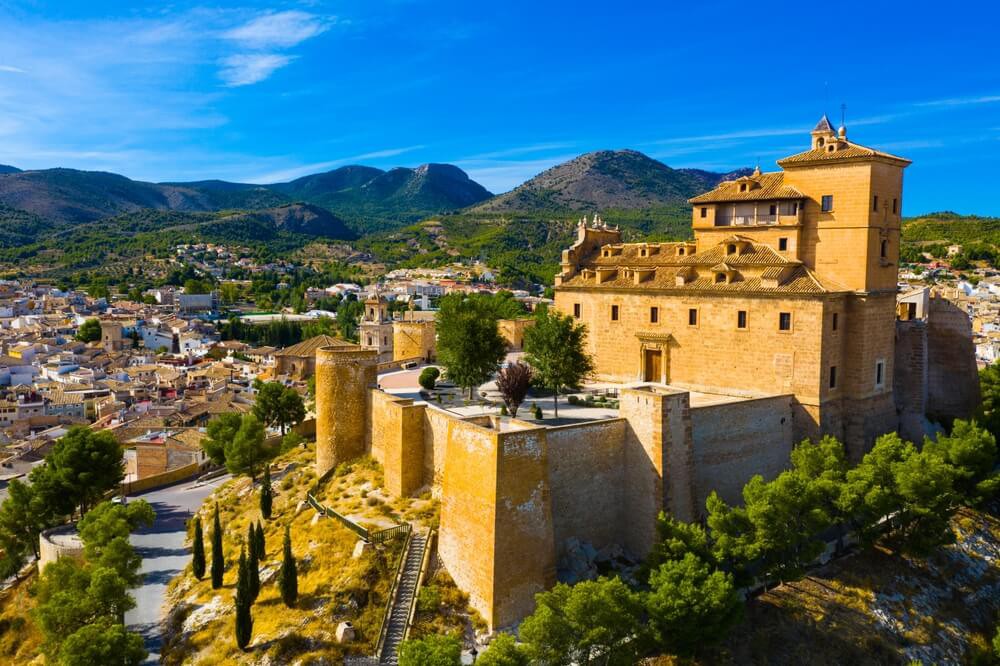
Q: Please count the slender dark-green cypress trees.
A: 7